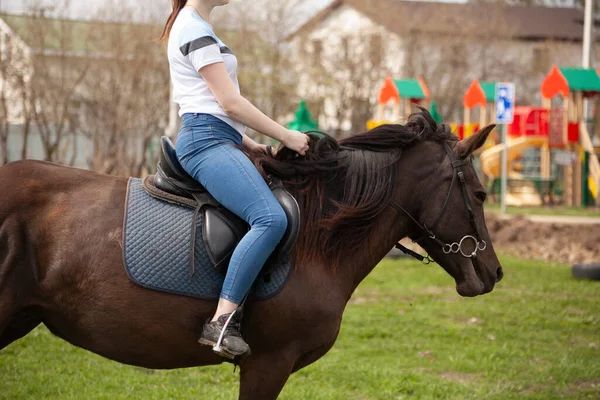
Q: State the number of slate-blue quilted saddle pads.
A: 1